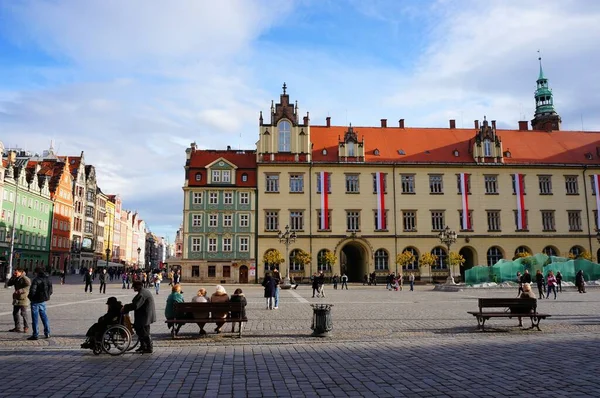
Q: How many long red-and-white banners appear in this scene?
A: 5